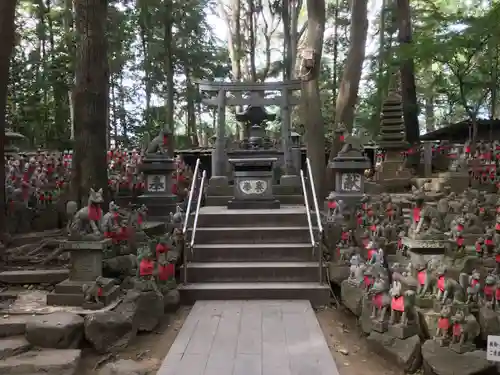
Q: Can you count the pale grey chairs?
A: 0